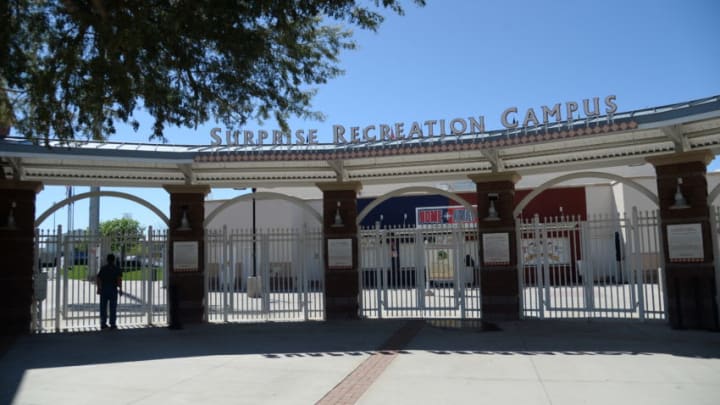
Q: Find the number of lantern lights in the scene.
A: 5